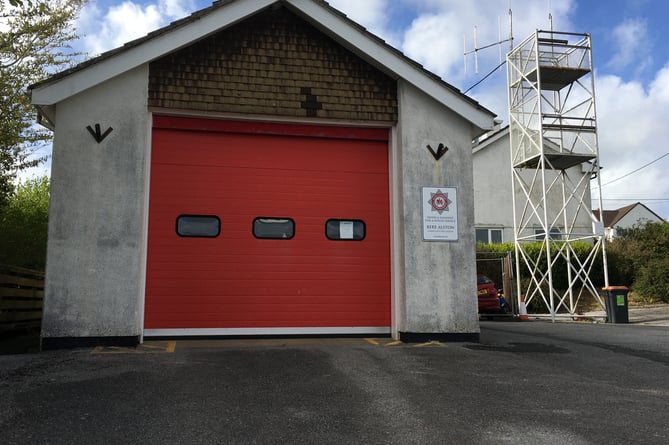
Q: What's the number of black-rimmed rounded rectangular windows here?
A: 3